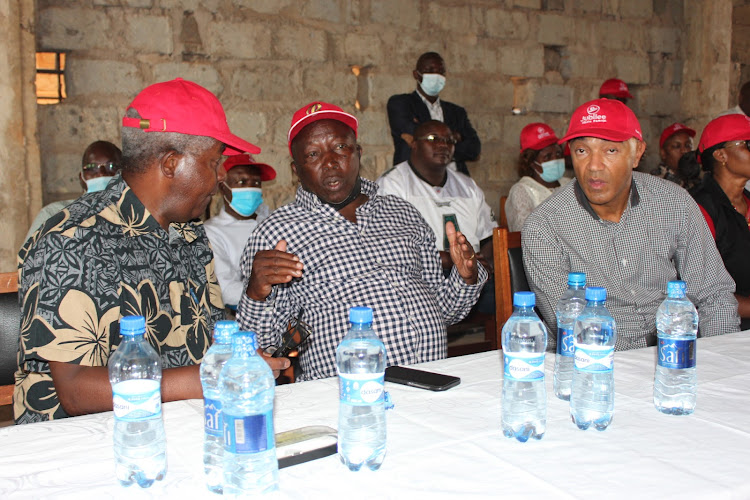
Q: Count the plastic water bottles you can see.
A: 8